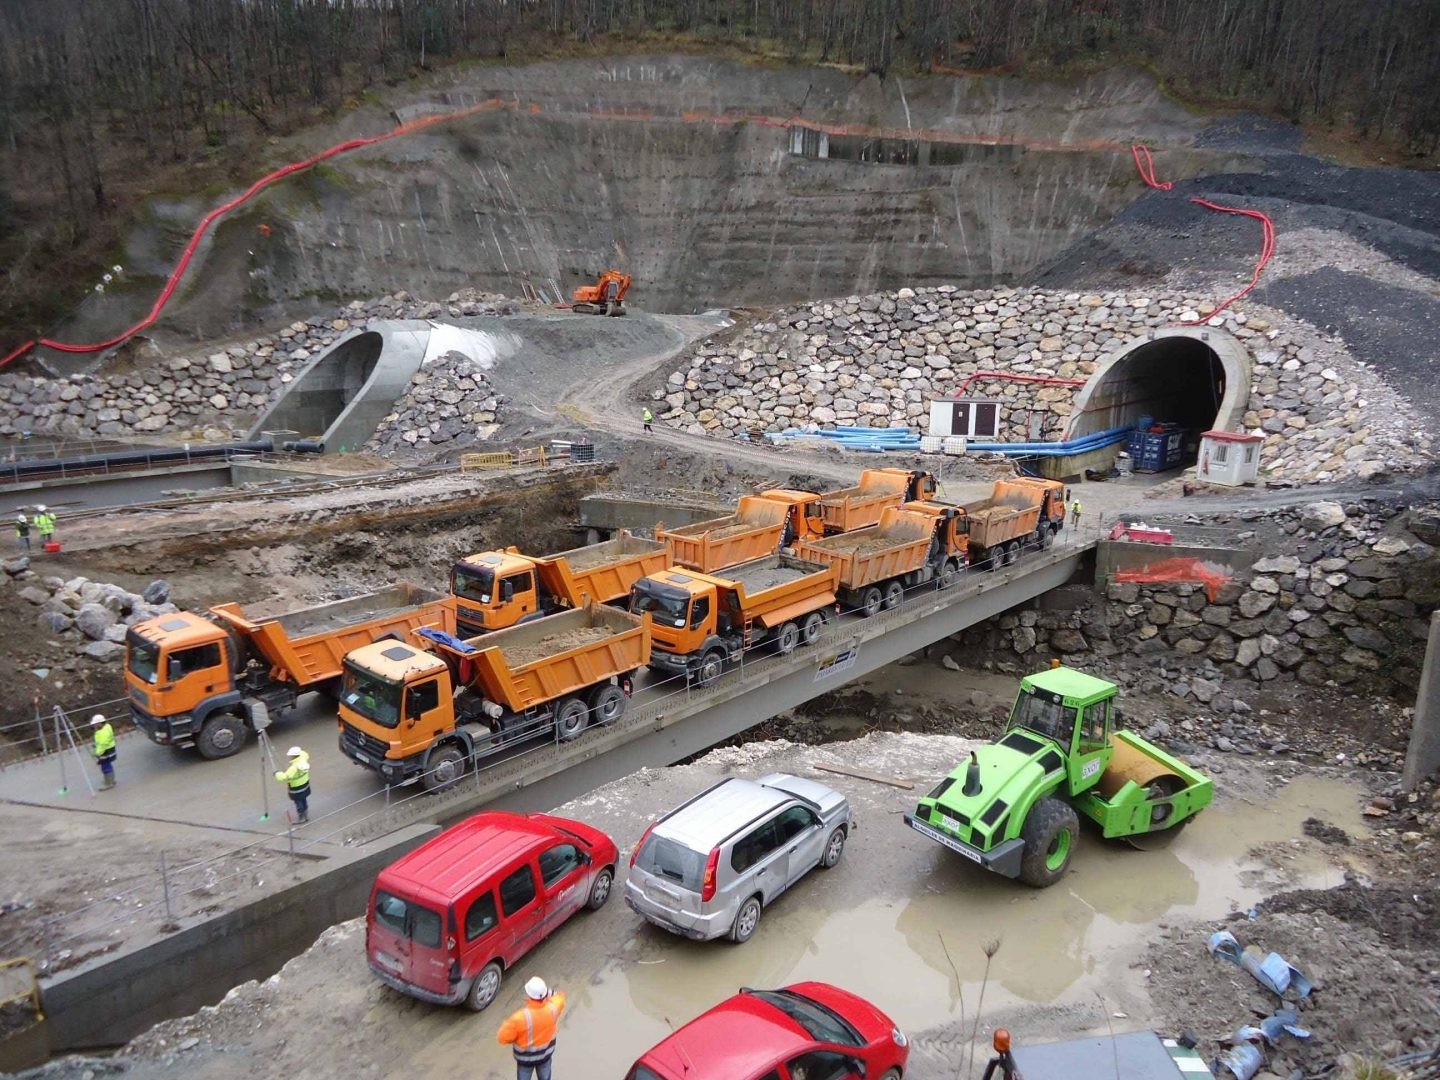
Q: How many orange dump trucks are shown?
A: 8